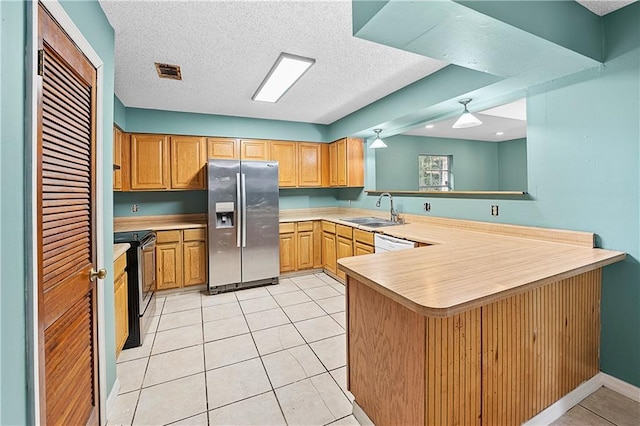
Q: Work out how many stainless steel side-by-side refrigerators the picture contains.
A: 1